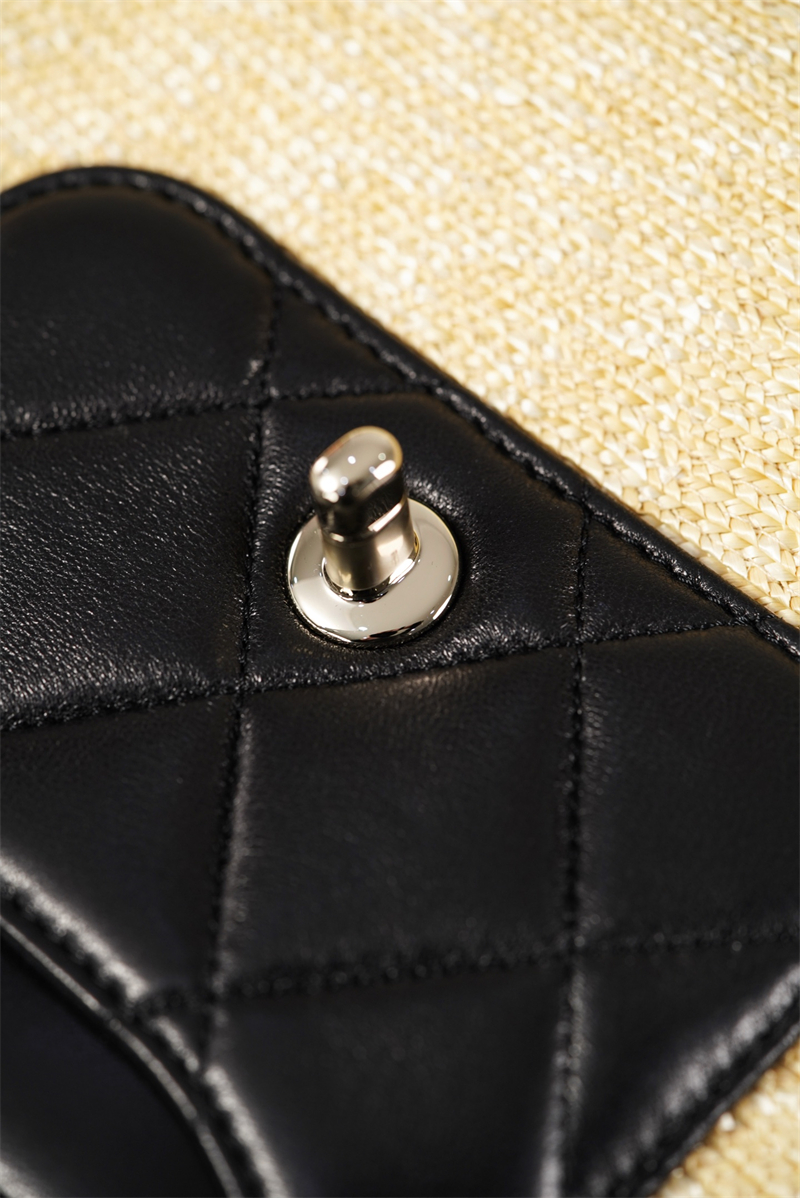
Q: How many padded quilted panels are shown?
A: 11